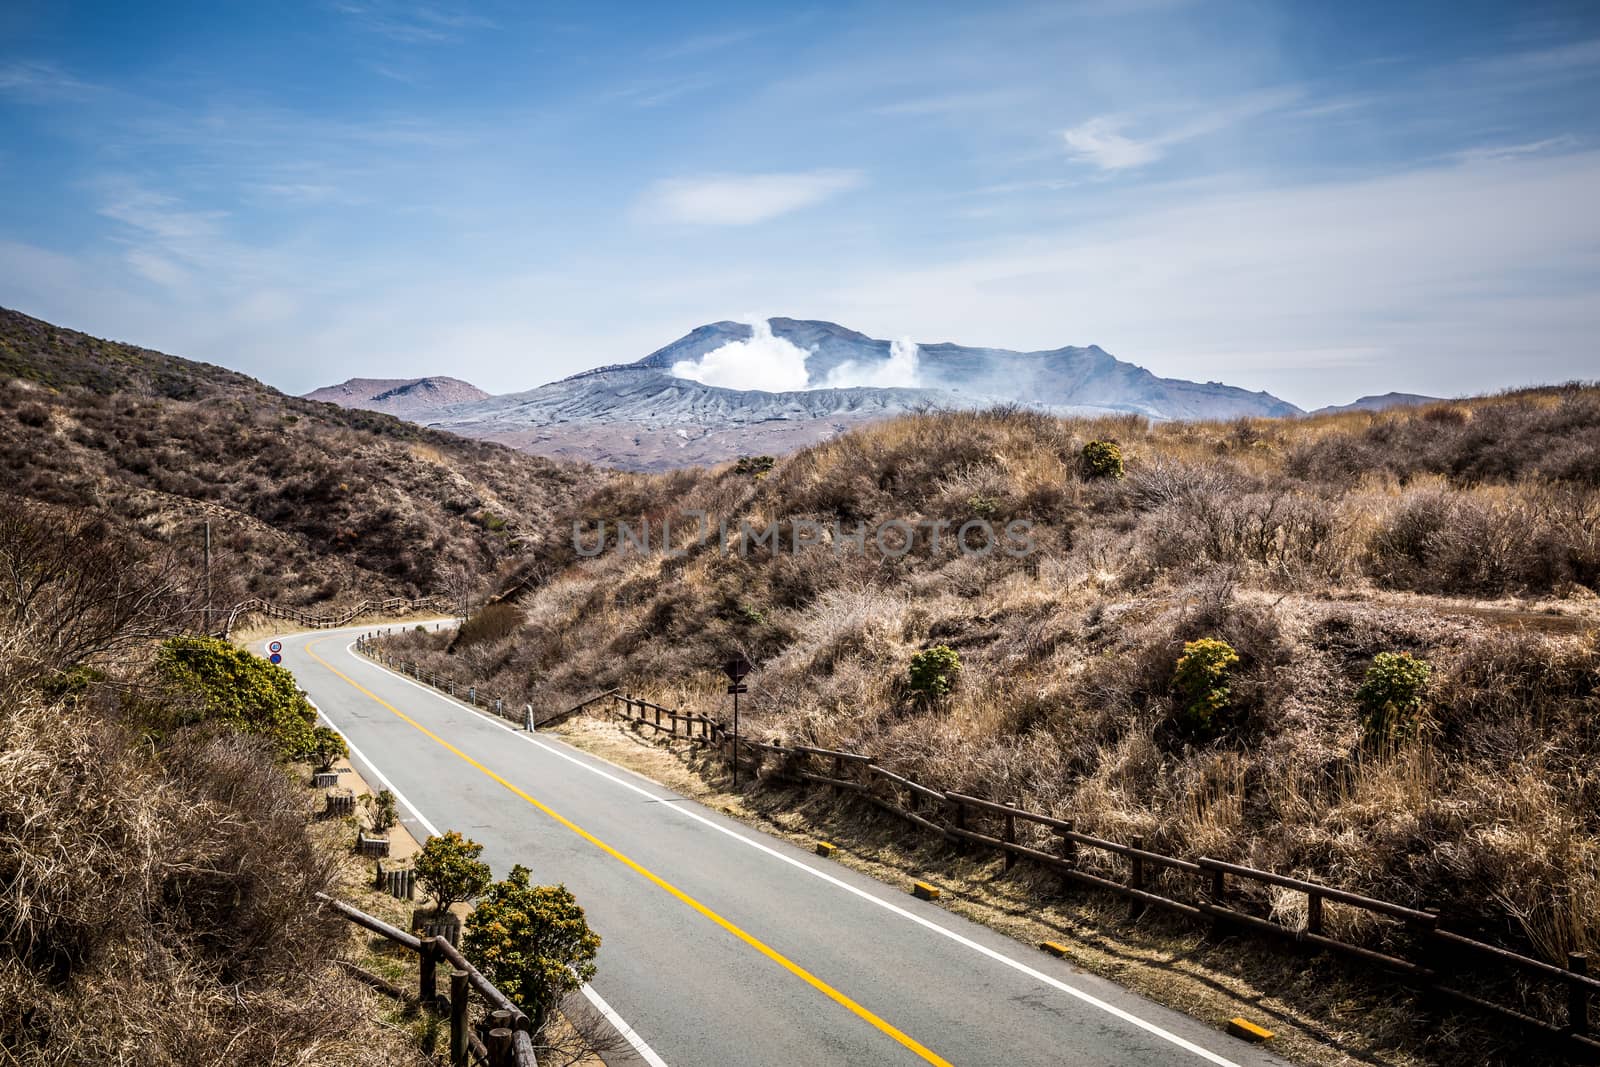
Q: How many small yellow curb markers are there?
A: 4